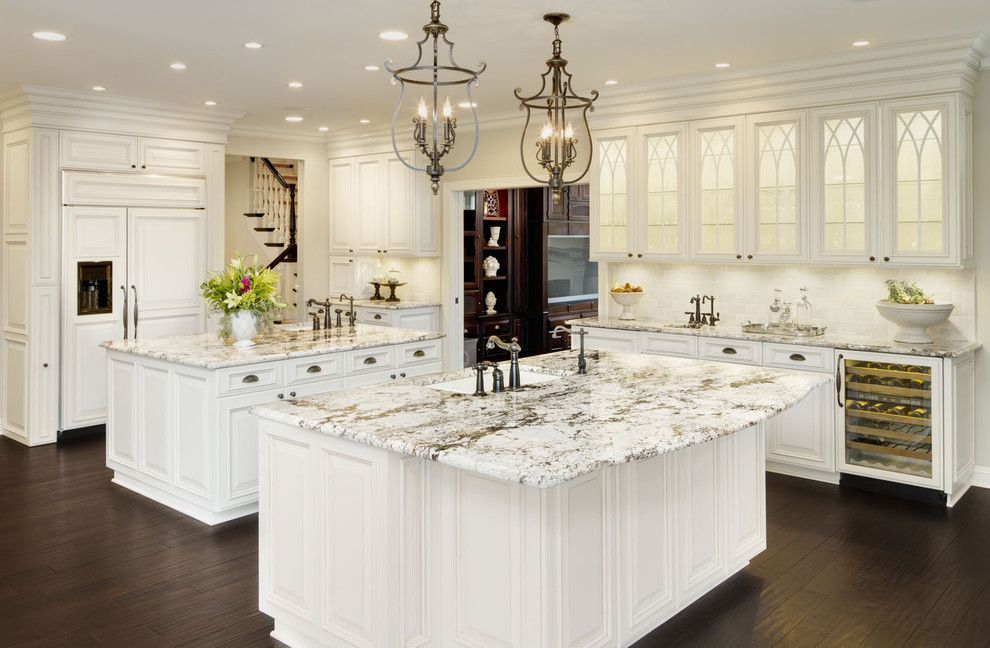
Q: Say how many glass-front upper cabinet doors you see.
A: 6